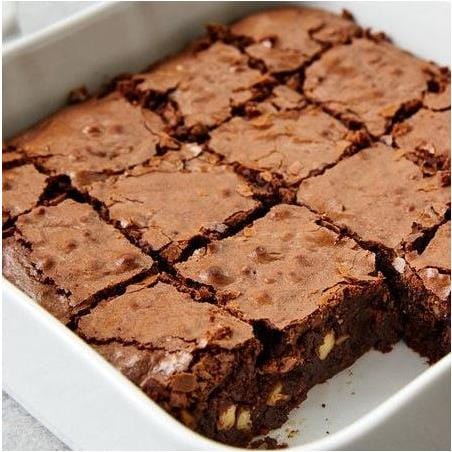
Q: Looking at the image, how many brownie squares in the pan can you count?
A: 13